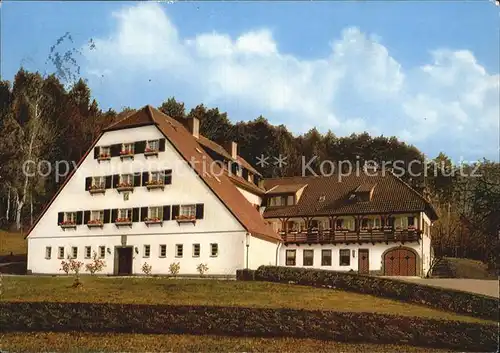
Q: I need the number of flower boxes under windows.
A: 11